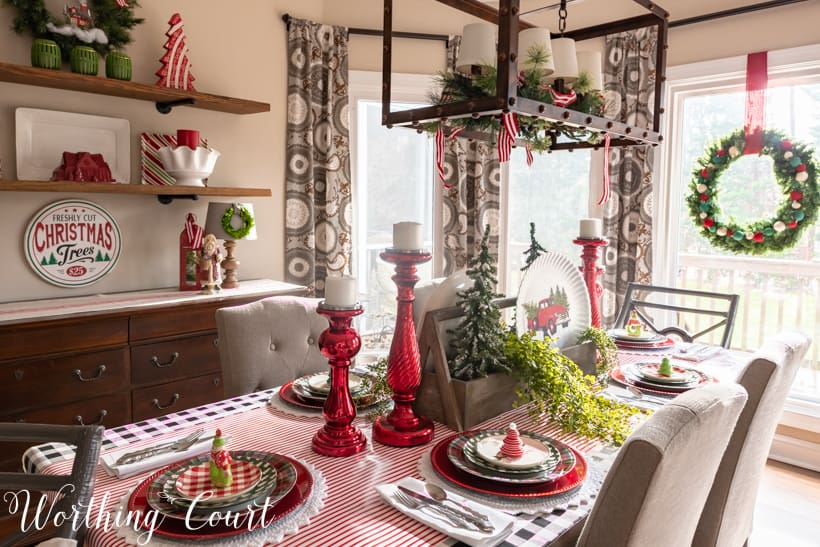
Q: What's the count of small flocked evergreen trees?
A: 2